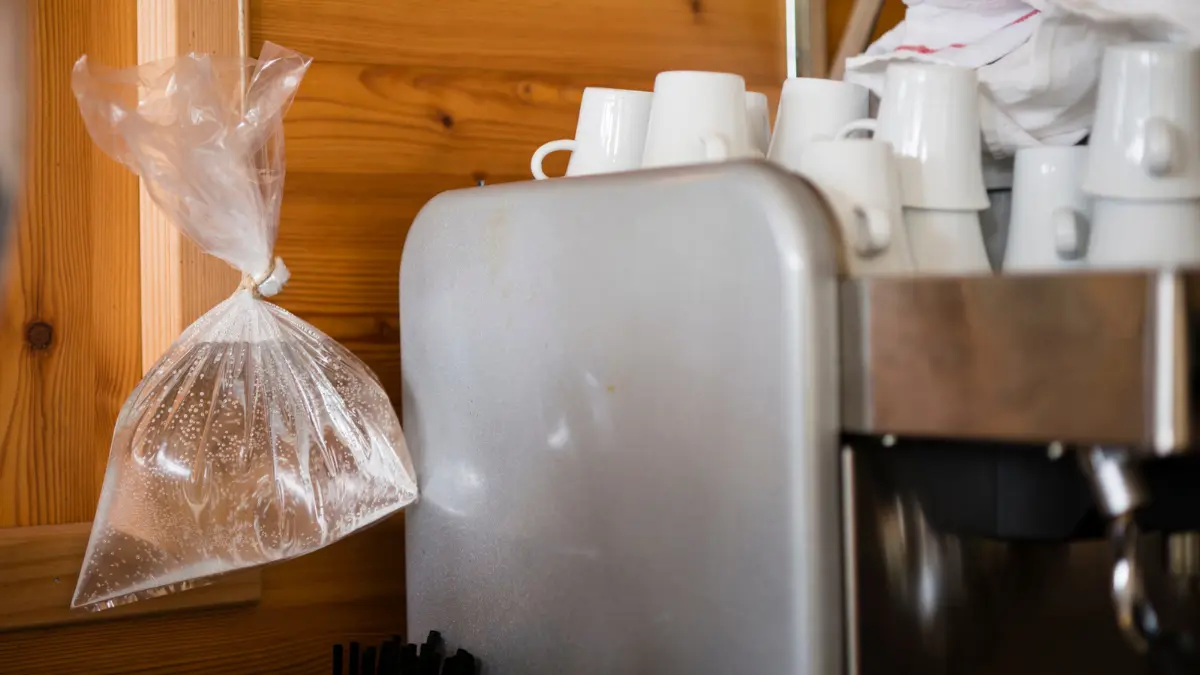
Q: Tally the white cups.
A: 10